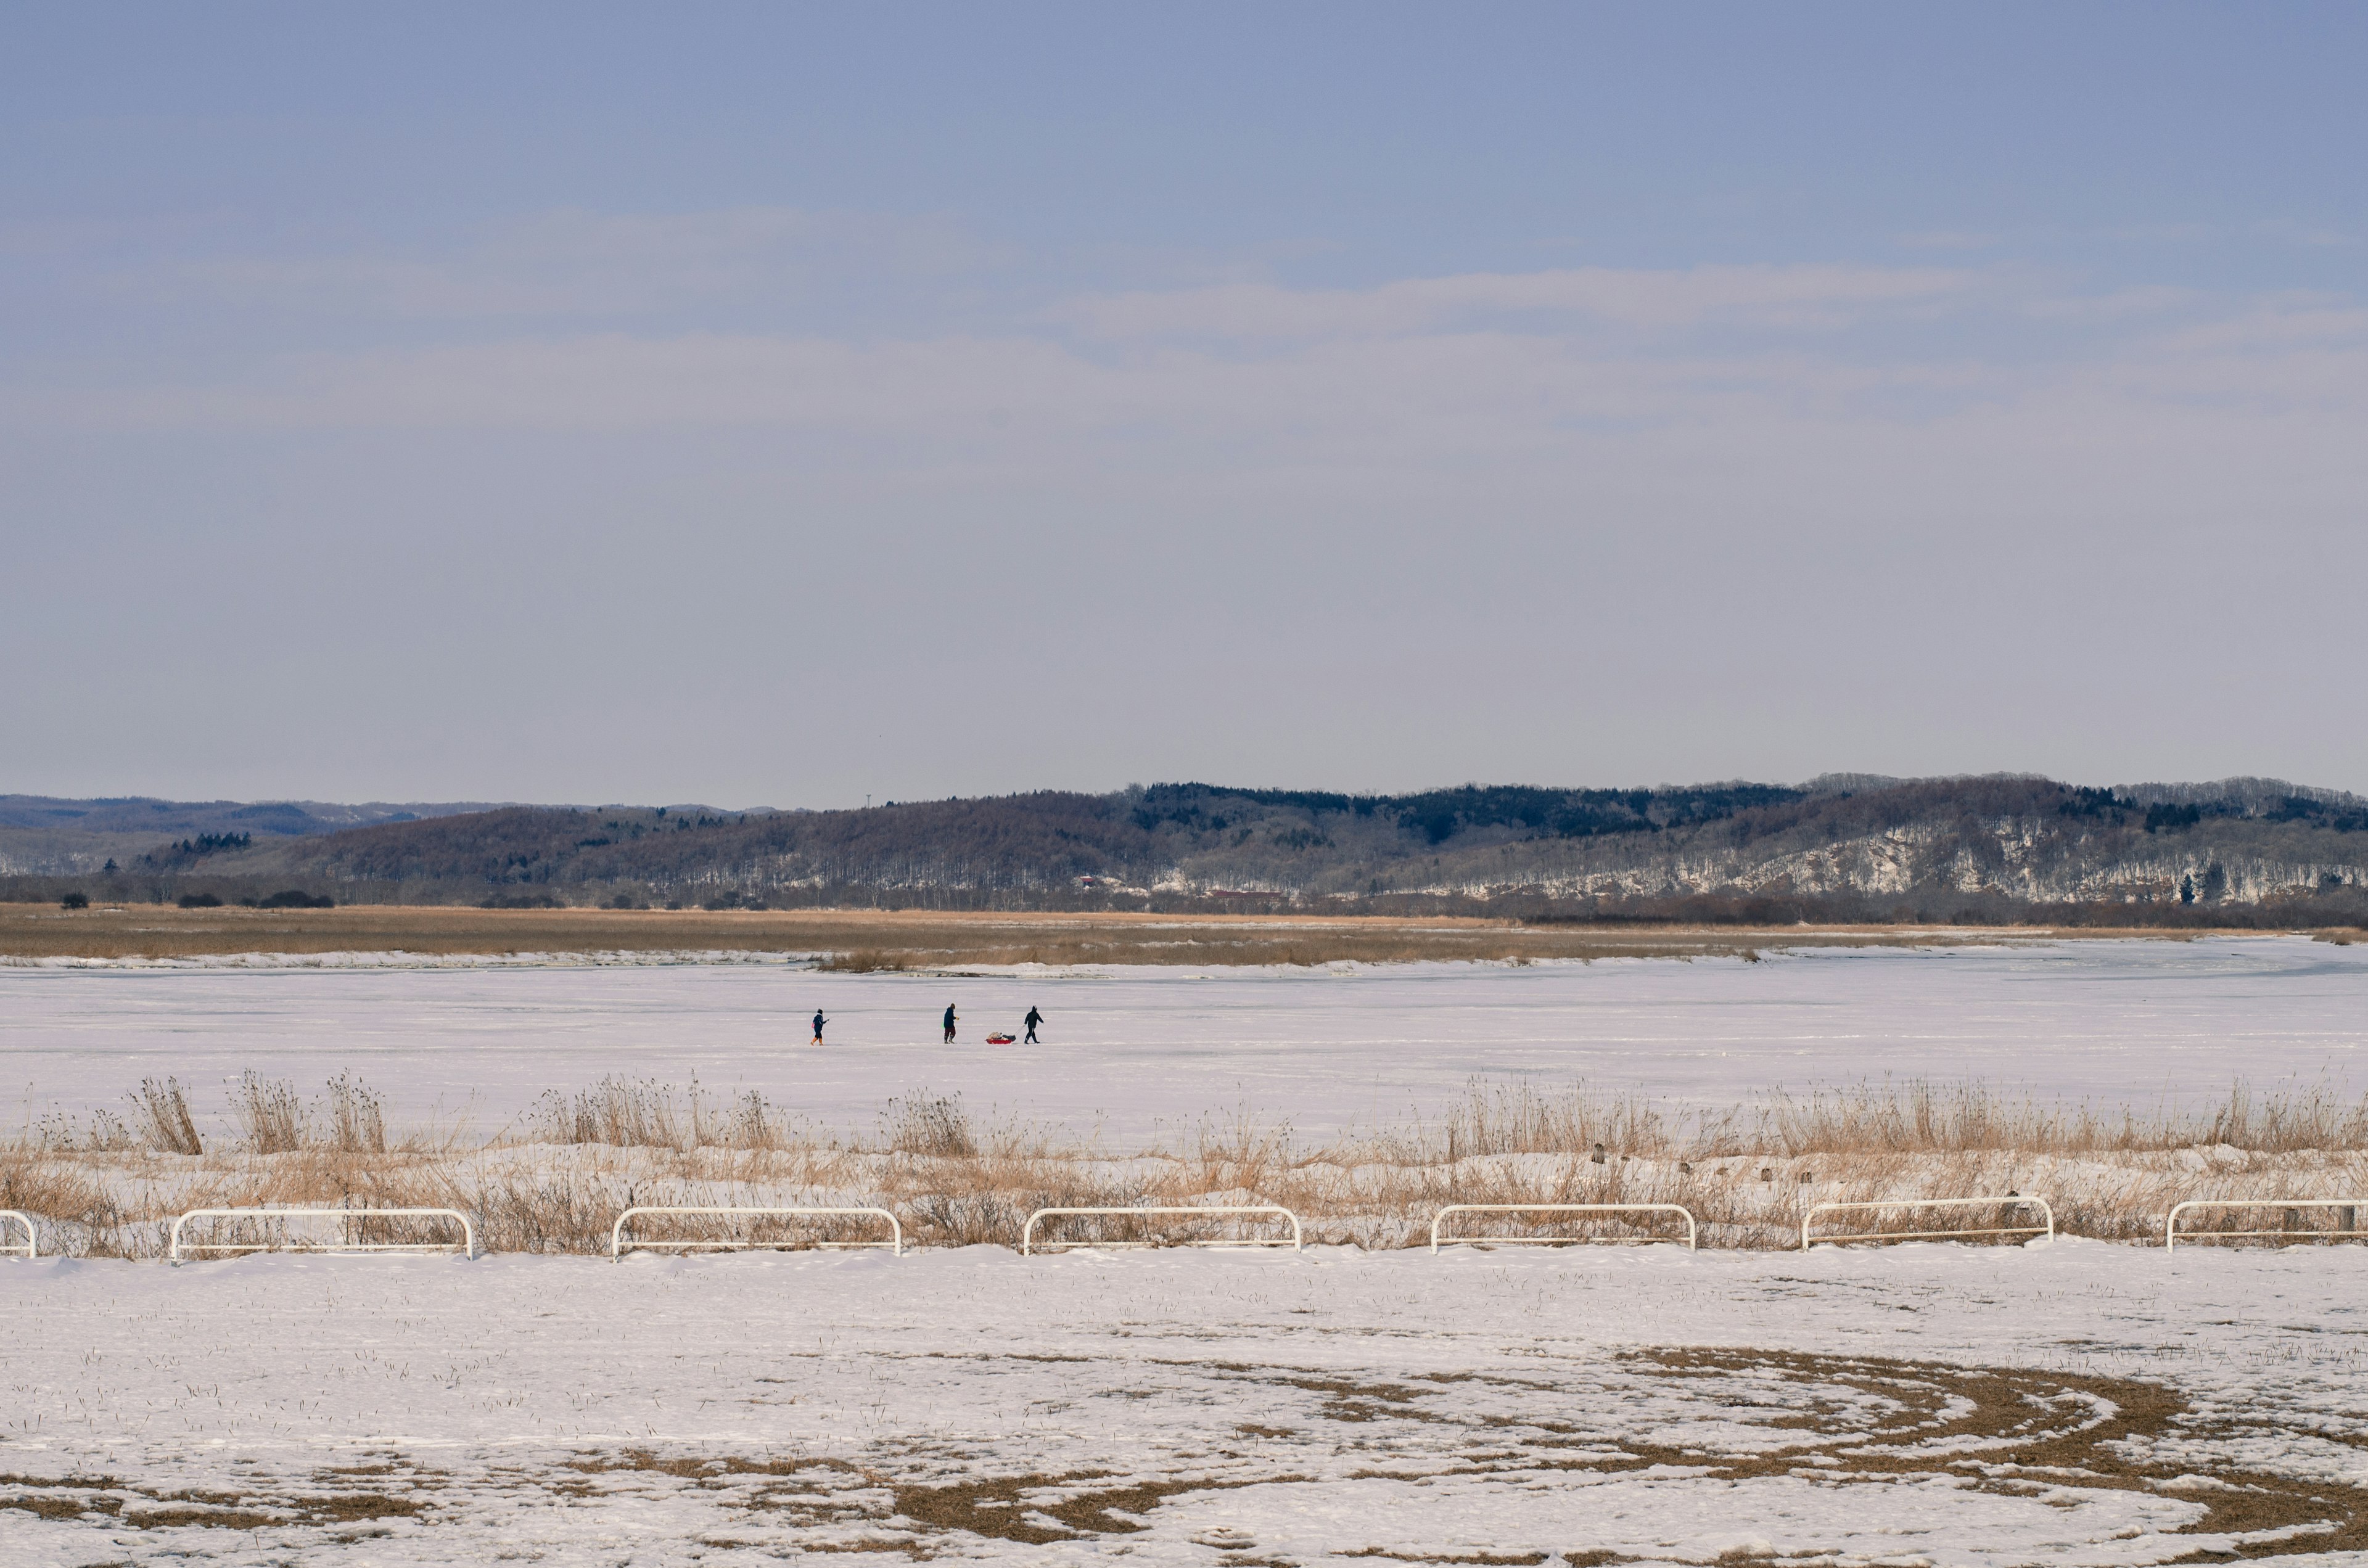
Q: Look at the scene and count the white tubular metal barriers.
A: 7